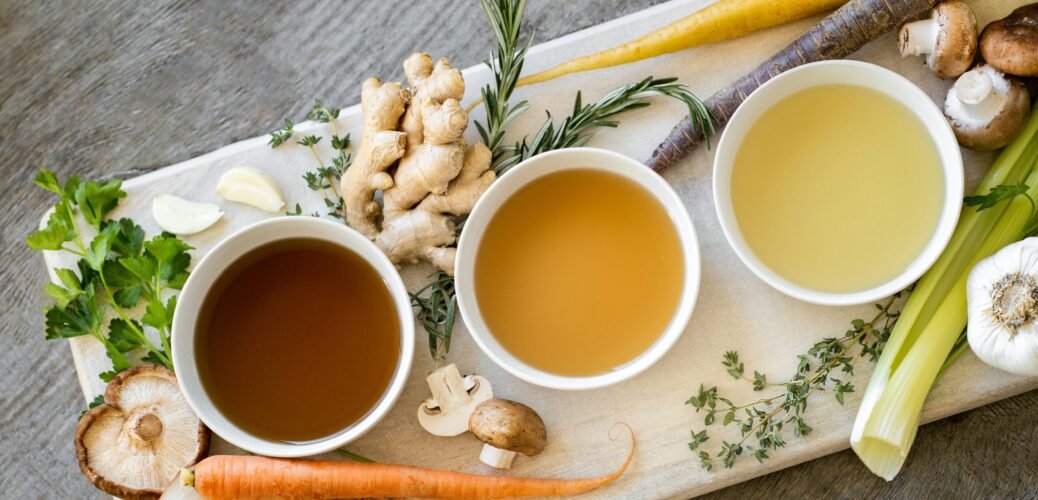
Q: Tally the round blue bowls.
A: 0